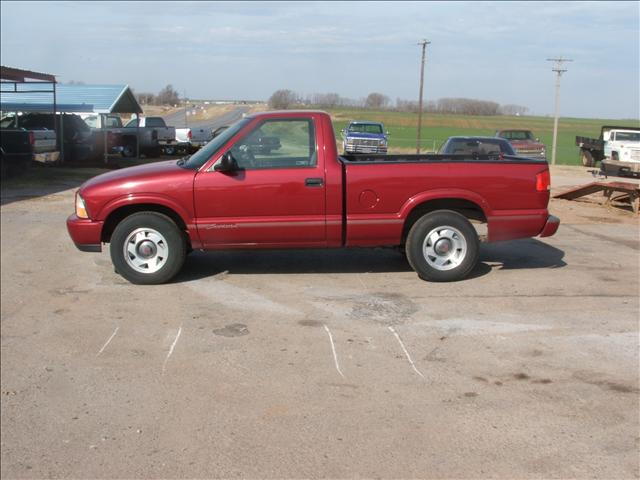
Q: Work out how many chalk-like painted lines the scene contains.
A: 4